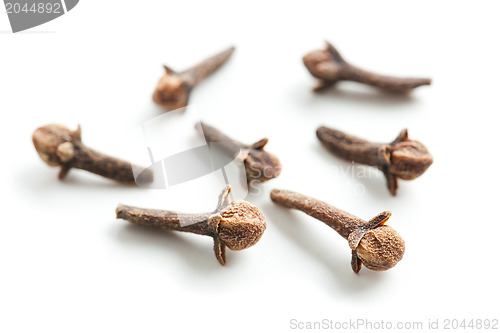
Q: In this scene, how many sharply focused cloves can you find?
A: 2